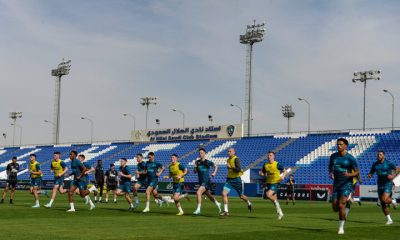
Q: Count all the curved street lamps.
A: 8